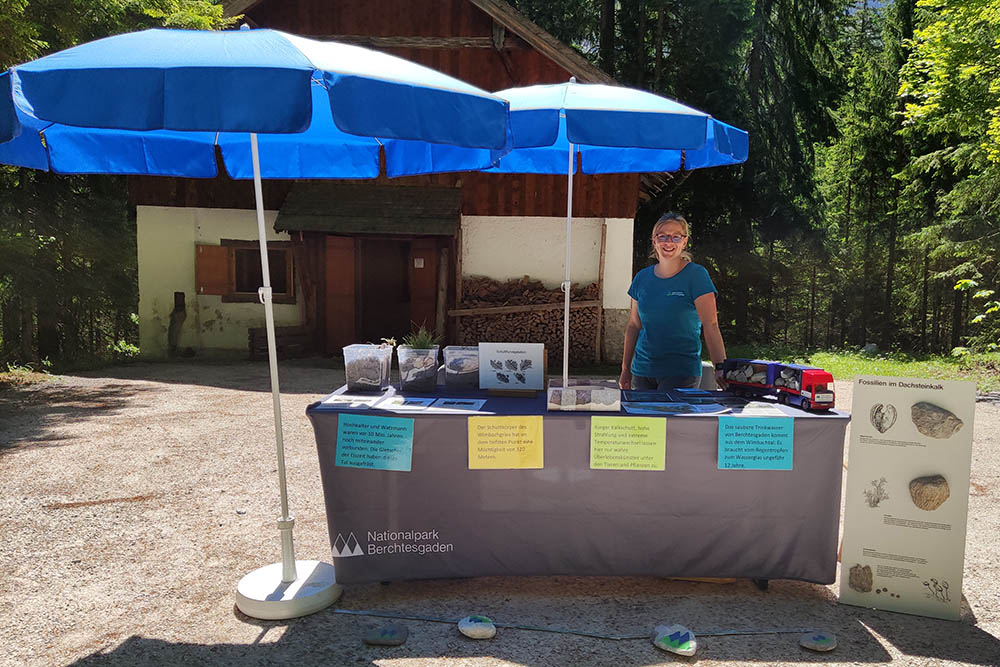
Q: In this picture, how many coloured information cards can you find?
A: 4